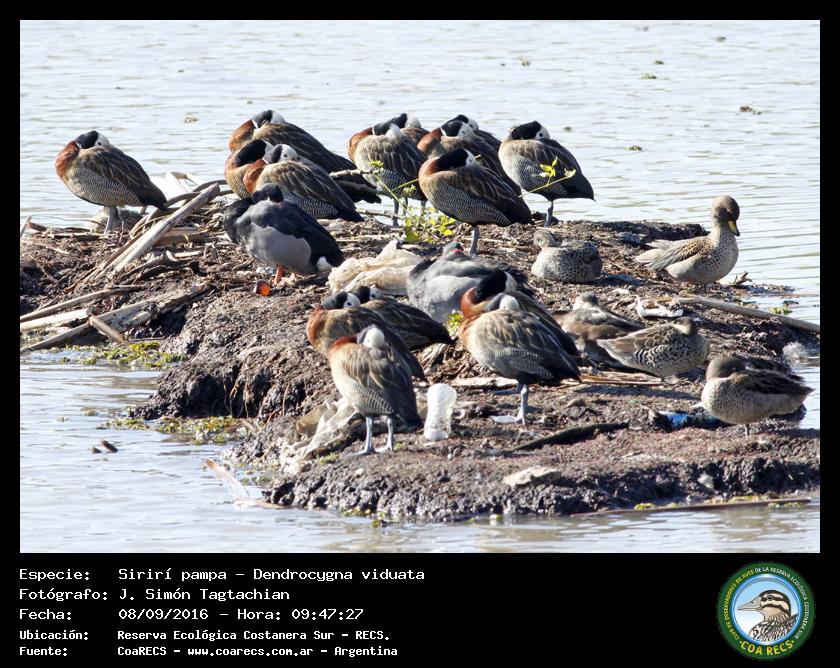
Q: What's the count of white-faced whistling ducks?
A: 15